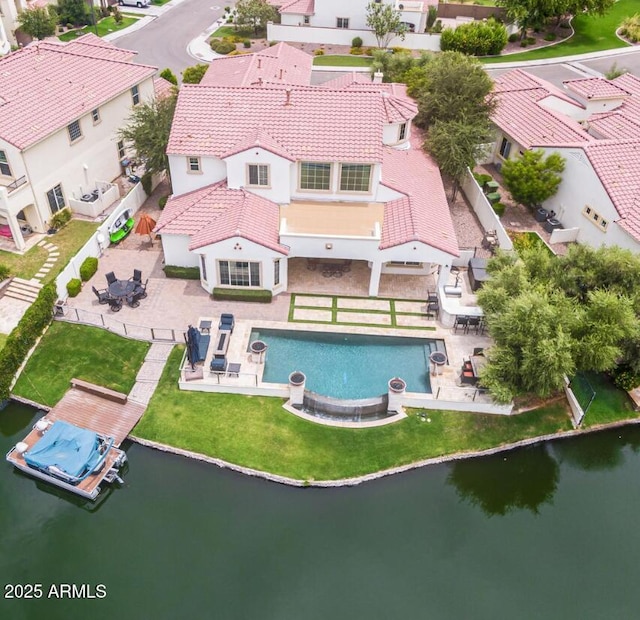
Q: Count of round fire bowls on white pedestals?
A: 4